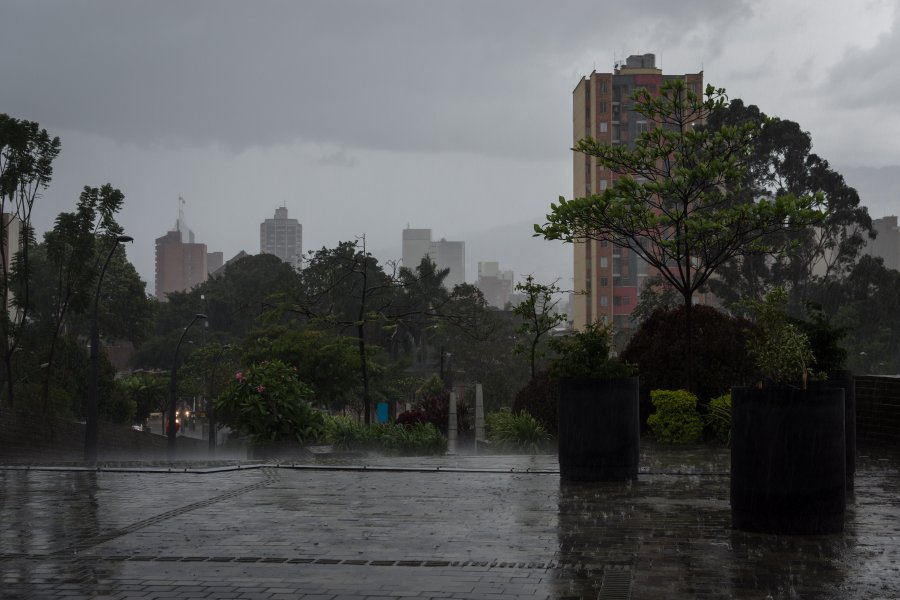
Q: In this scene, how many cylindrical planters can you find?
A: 3